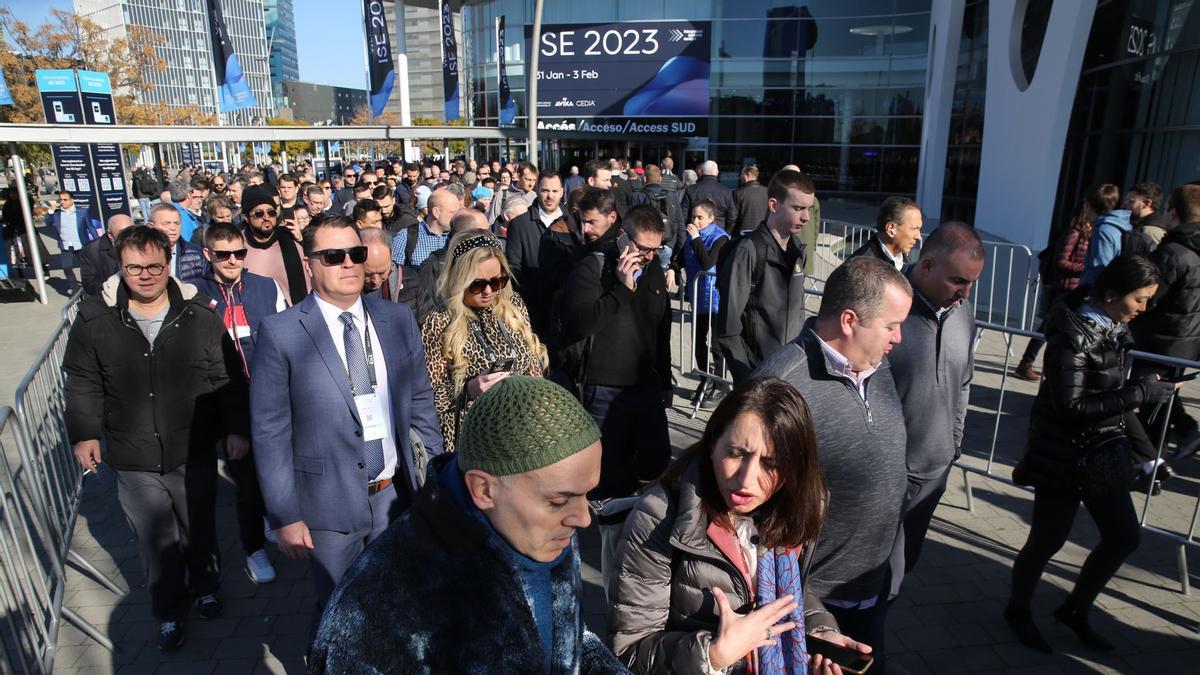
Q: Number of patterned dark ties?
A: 1